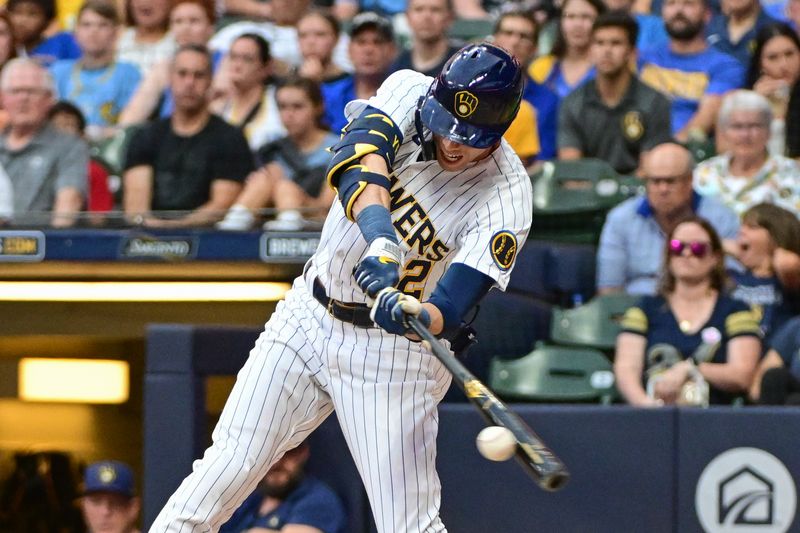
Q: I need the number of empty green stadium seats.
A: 3